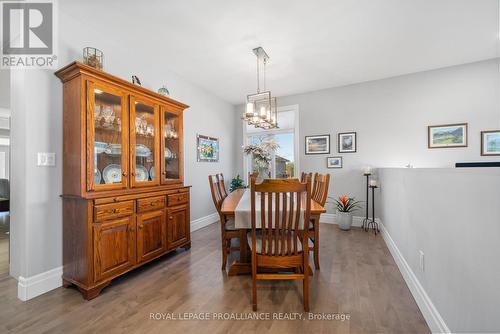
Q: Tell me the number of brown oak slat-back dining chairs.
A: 6